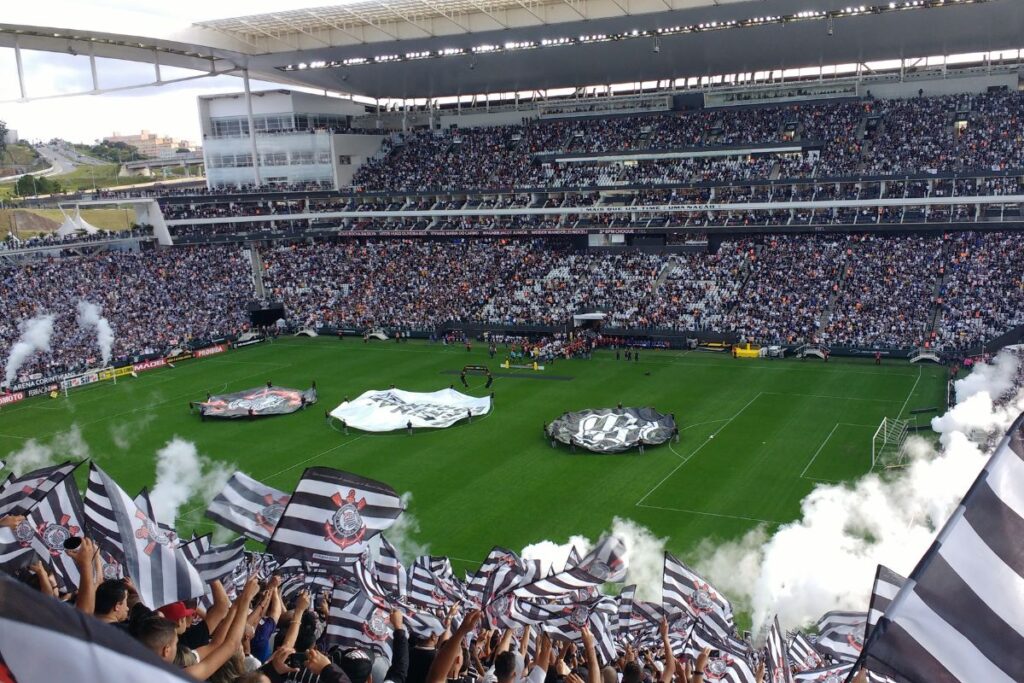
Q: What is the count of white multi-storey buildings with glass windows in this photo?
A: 1